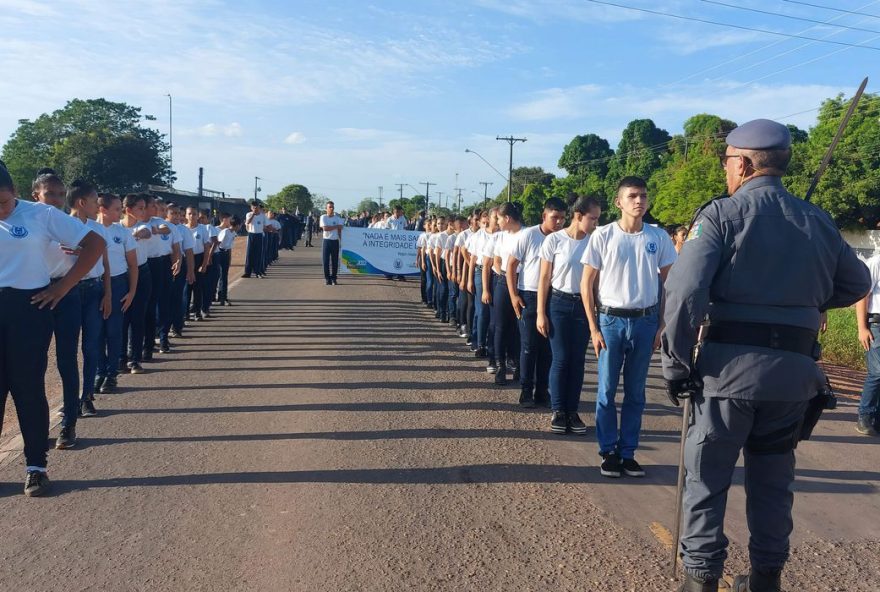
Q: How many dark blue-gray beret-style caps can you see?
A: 1